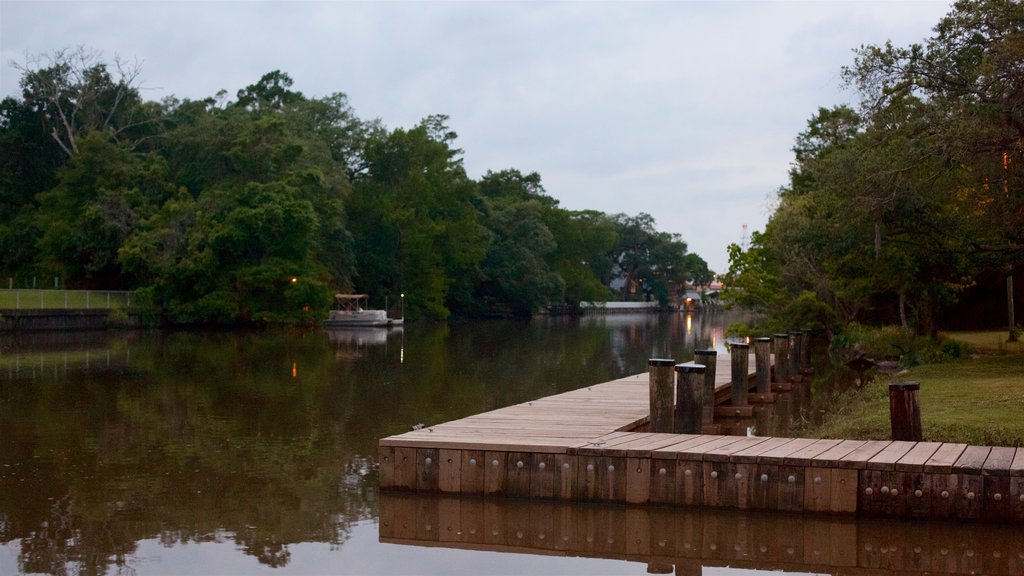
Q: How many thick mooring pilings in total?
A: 9